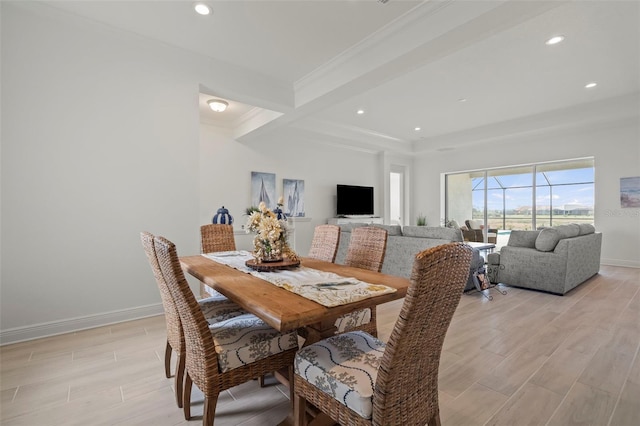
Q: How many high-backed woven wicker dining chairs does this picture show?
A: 6